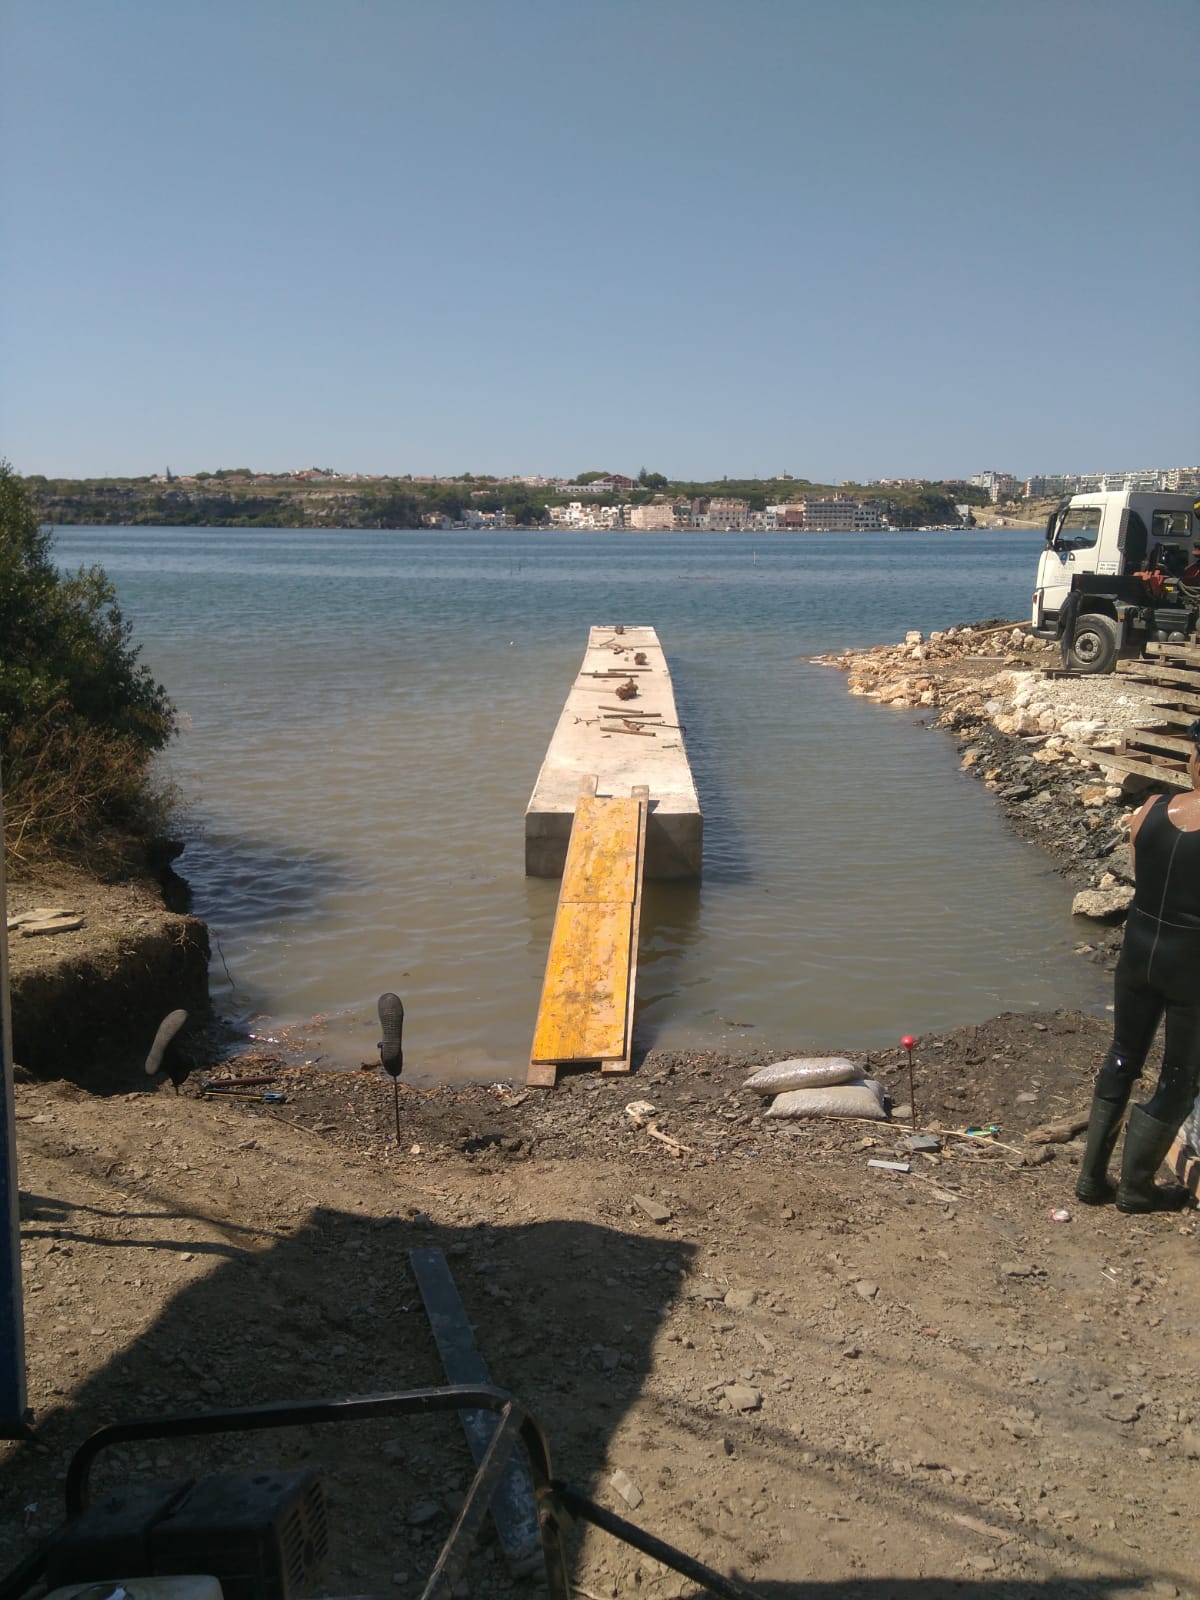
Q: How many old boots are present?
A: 2